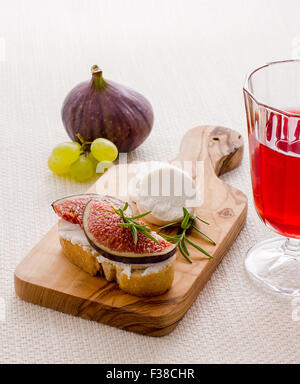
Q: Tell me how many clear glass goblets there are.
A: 1